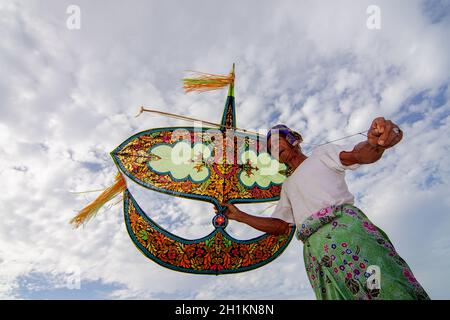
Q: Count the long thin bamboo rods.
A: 1